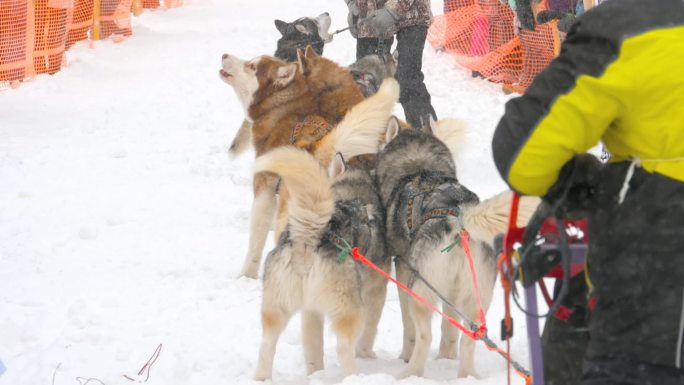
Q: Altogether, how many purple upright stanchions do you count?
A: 1